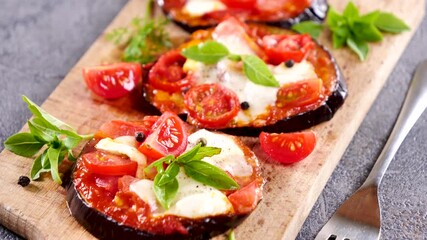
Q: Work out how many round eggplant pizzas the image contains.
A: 3